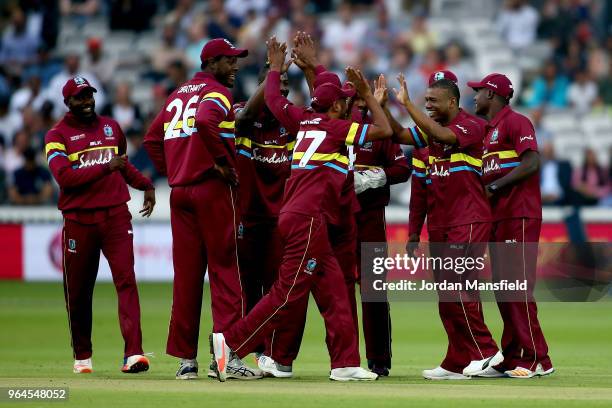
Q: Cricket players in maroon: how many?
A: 9